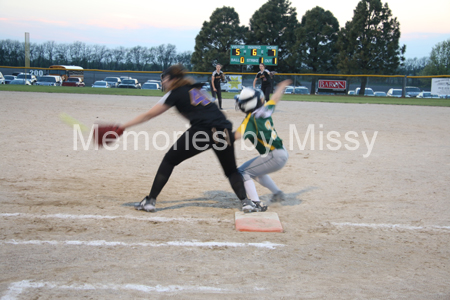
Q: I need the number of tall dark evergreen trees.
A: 4